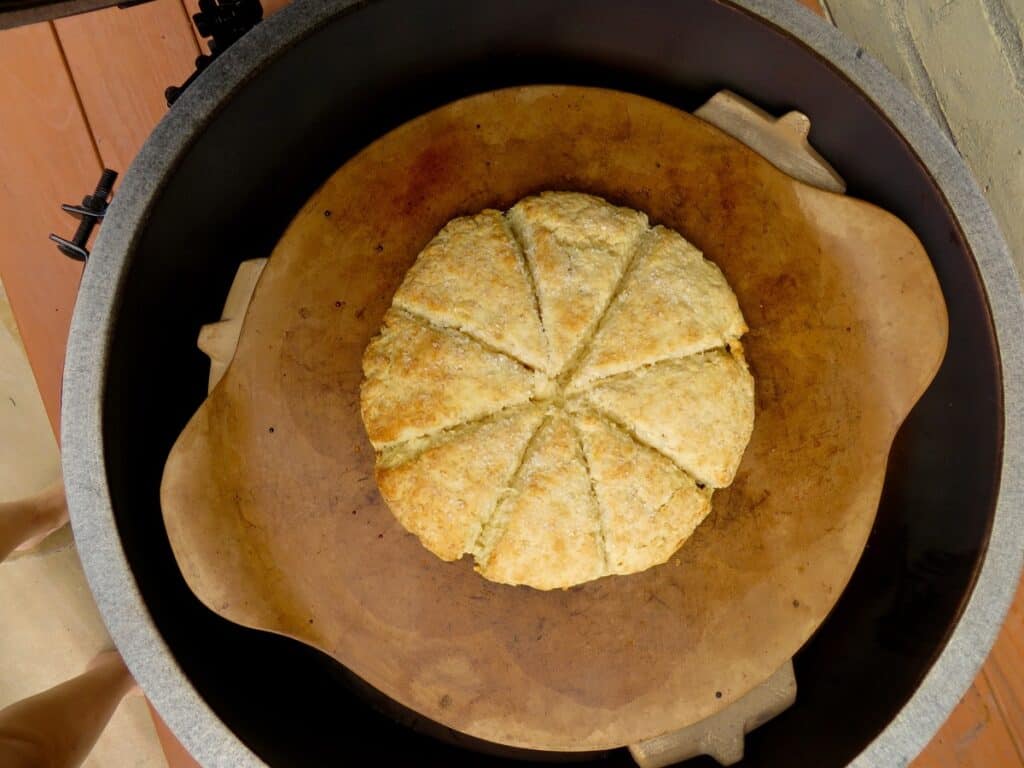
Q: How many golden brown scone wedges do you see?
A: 8